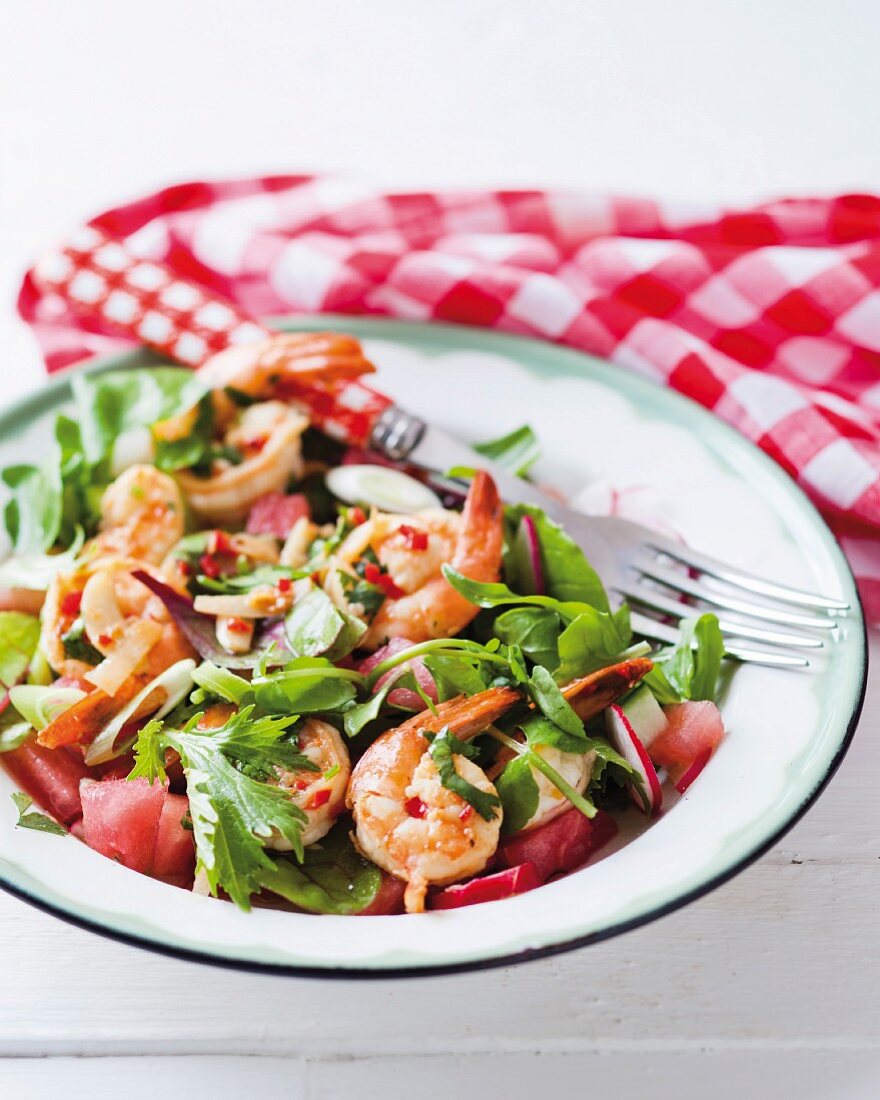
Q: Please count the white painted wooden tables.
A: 1